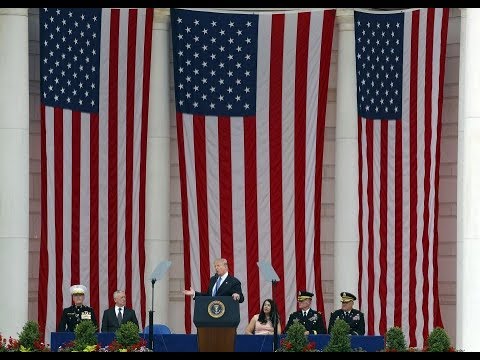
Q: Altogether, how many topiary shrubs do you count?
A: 7